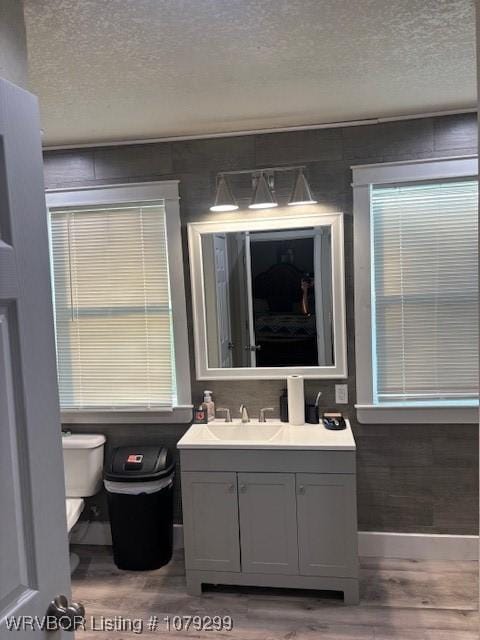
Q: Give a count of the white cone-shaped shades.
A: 3